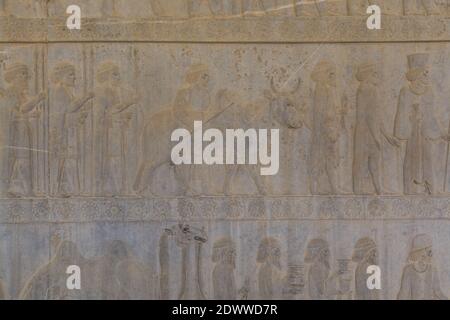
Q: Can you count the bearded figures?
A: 12